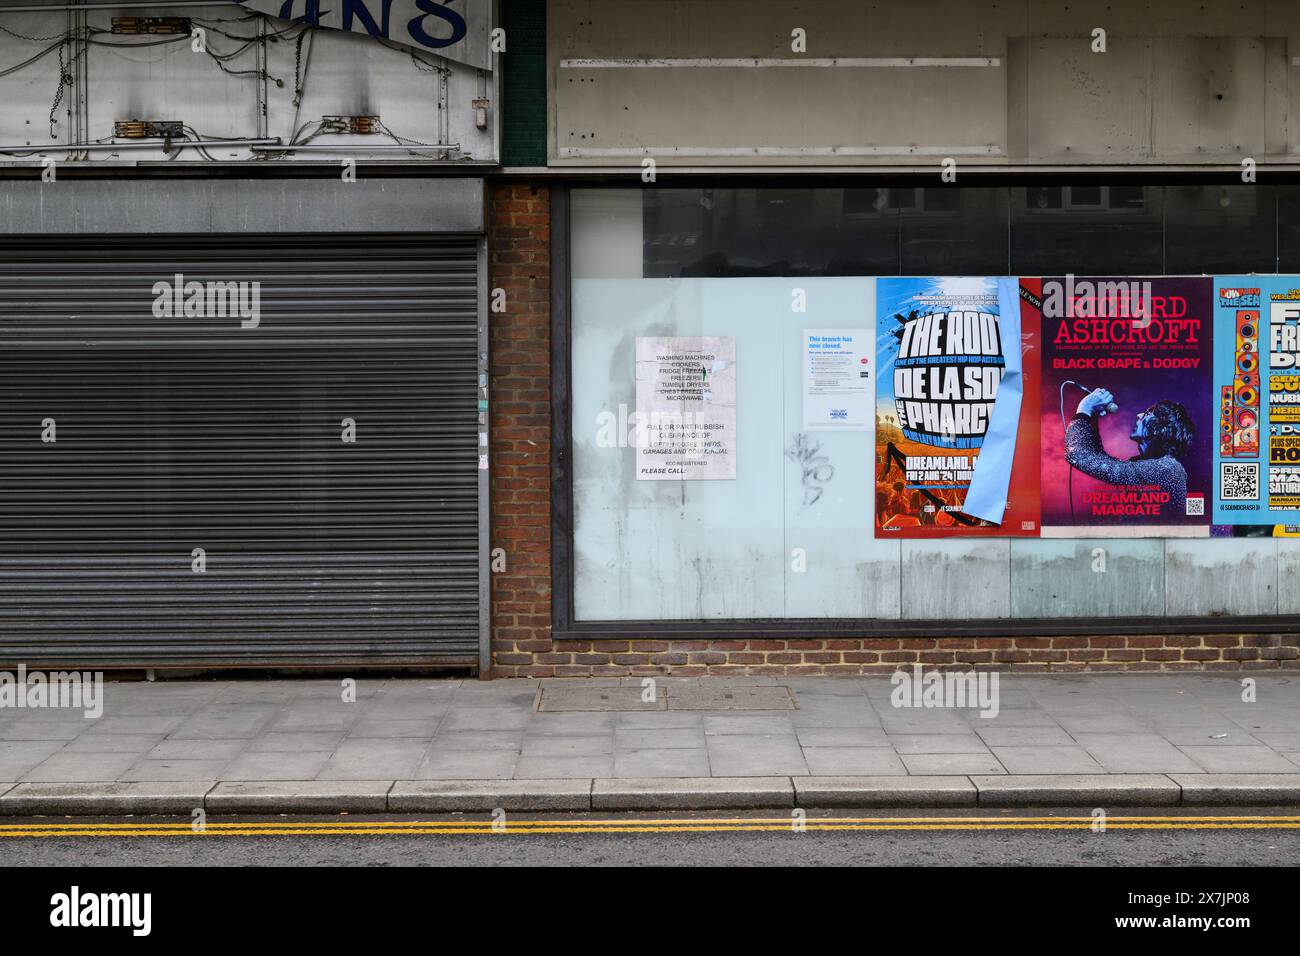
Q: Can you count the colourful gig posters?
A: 3